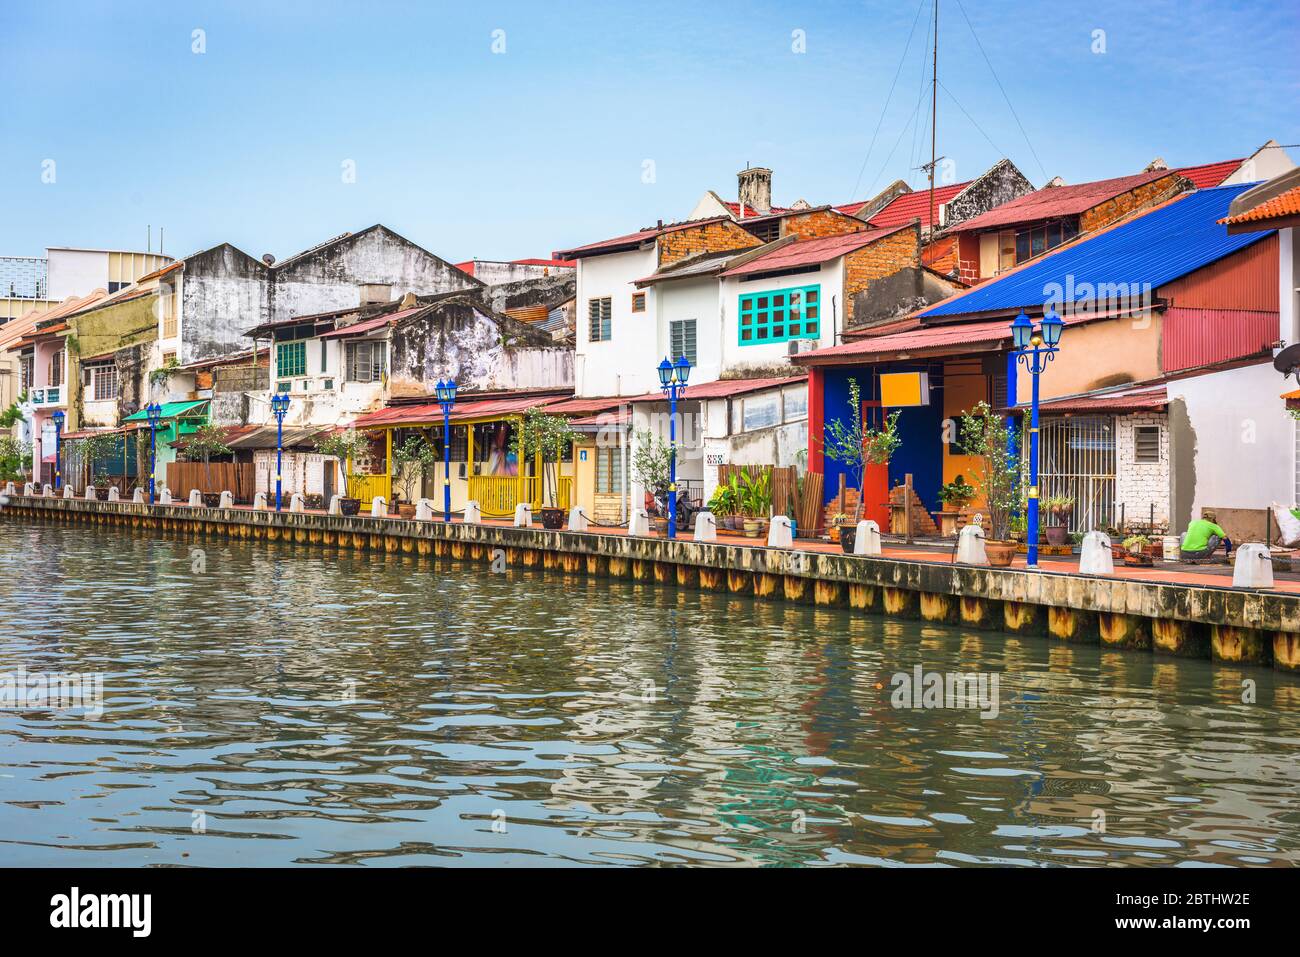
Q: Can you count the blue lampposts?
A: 6